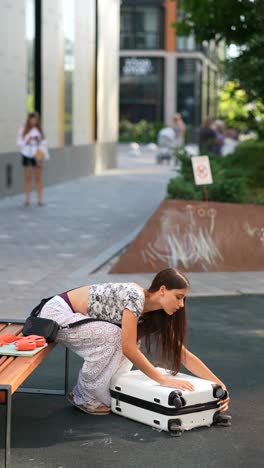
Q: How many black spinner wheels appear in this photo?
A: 4